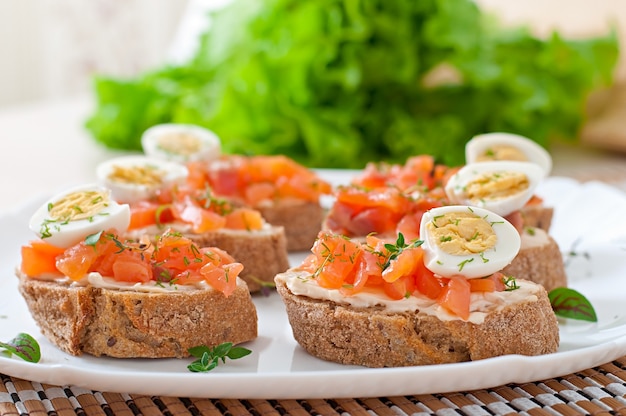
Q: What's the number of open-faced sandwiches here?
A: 6